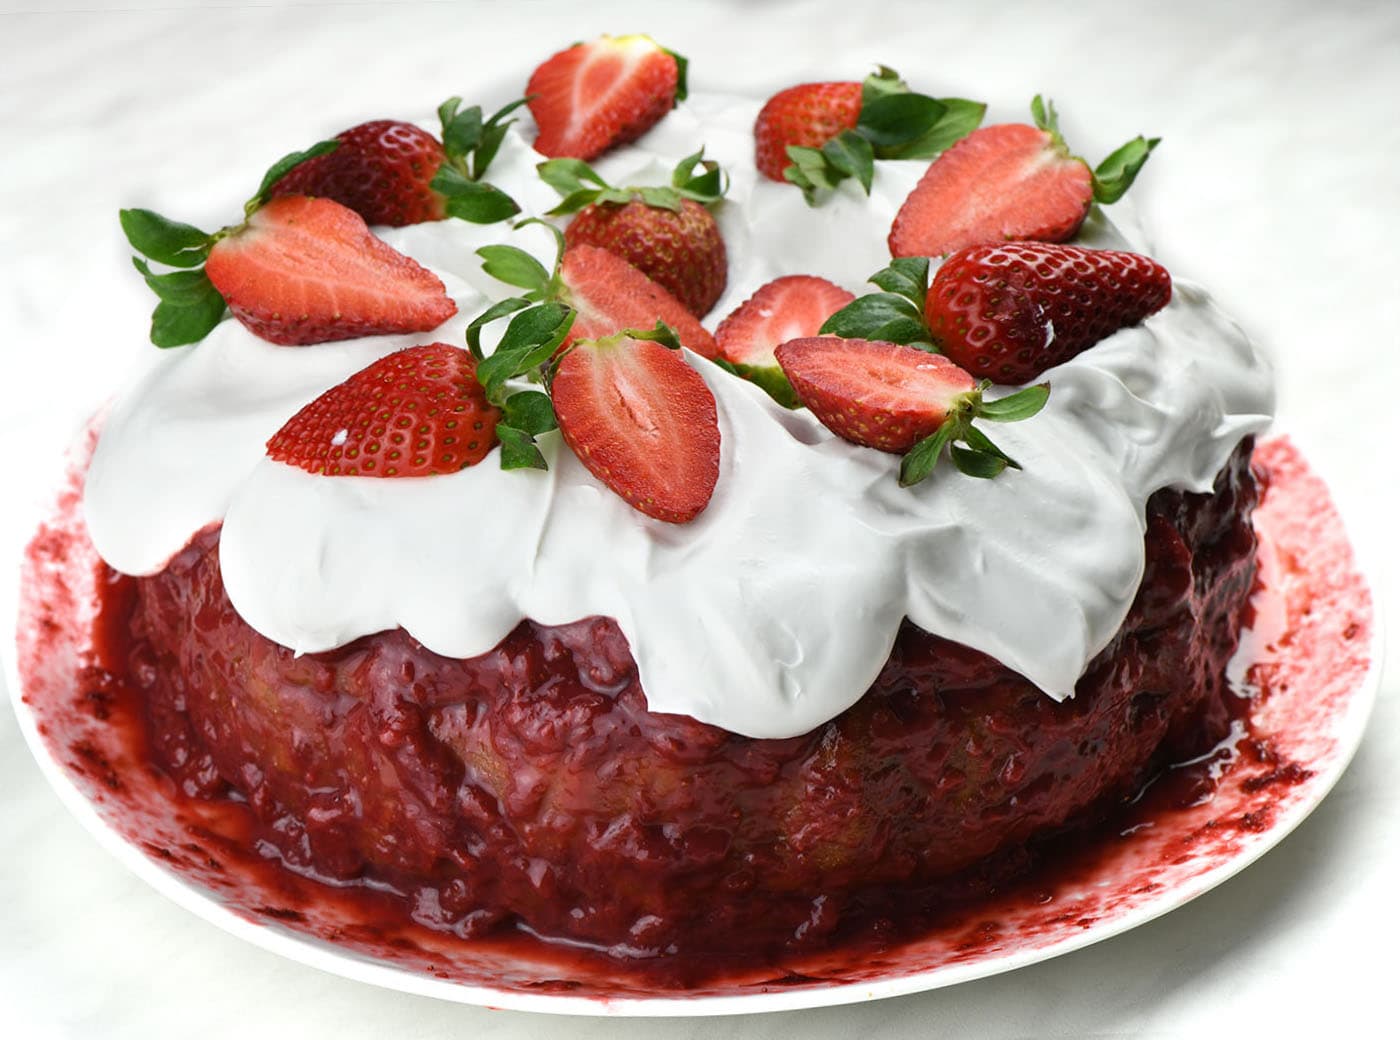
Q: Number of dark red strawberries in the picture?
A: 2